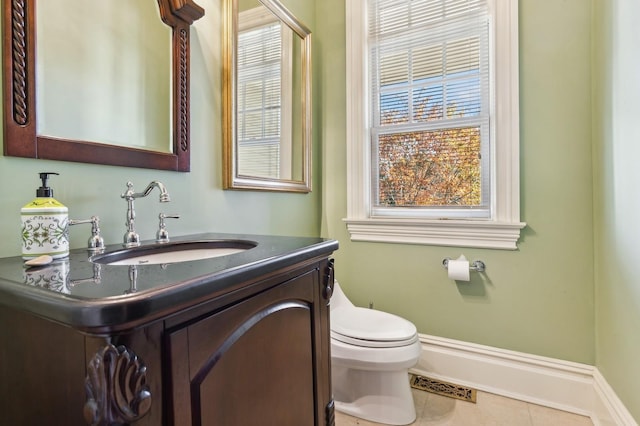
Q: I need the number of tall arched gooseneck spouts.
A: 1